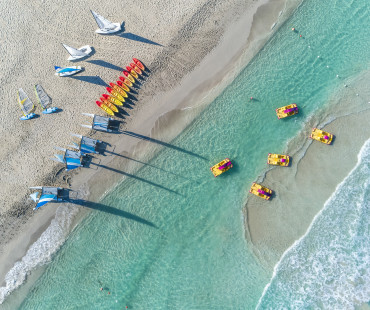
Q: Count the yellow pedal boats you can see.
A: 5